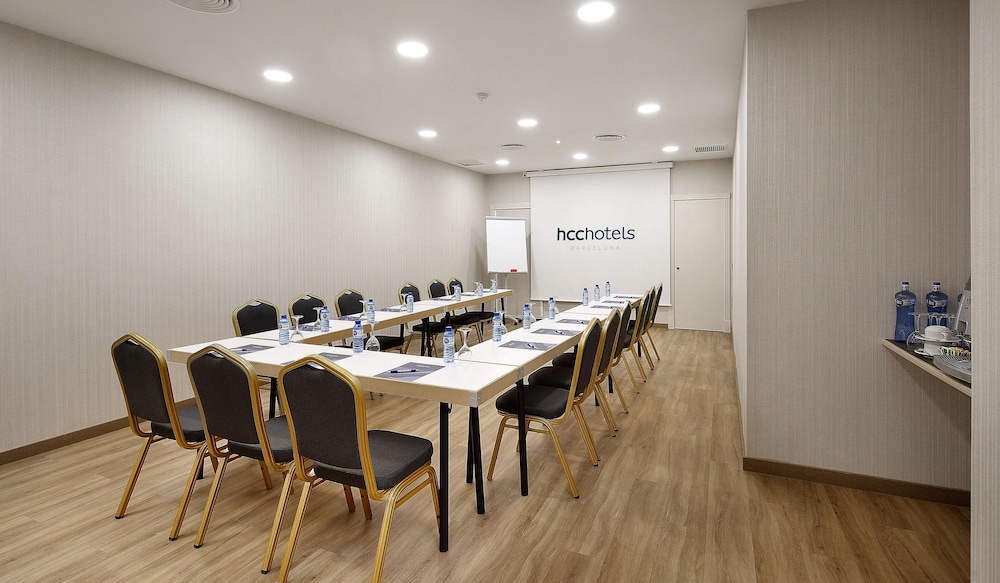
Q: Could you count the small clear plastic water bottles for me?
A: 15